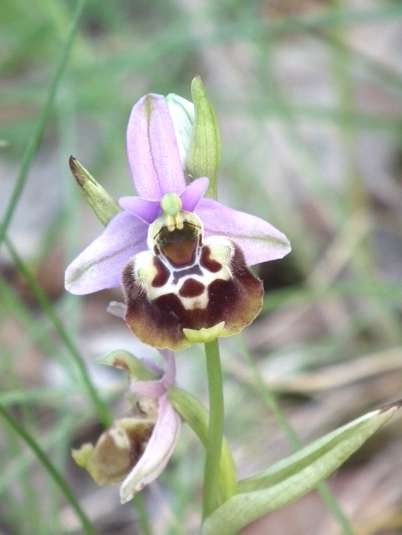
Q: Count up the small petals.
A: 2